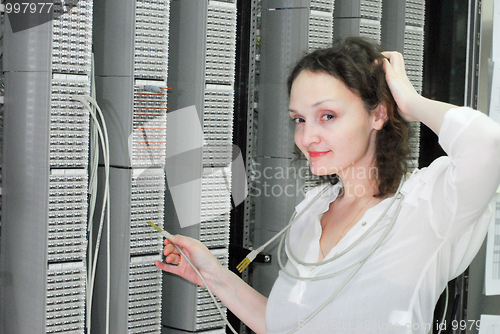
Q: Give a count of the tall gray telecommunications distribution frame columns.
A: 6